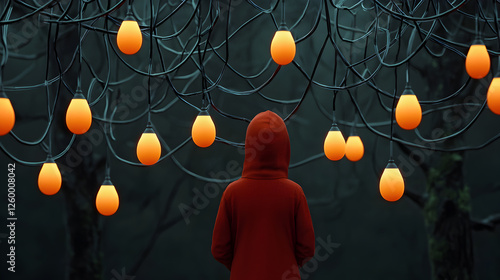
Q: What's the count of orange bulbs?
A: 14